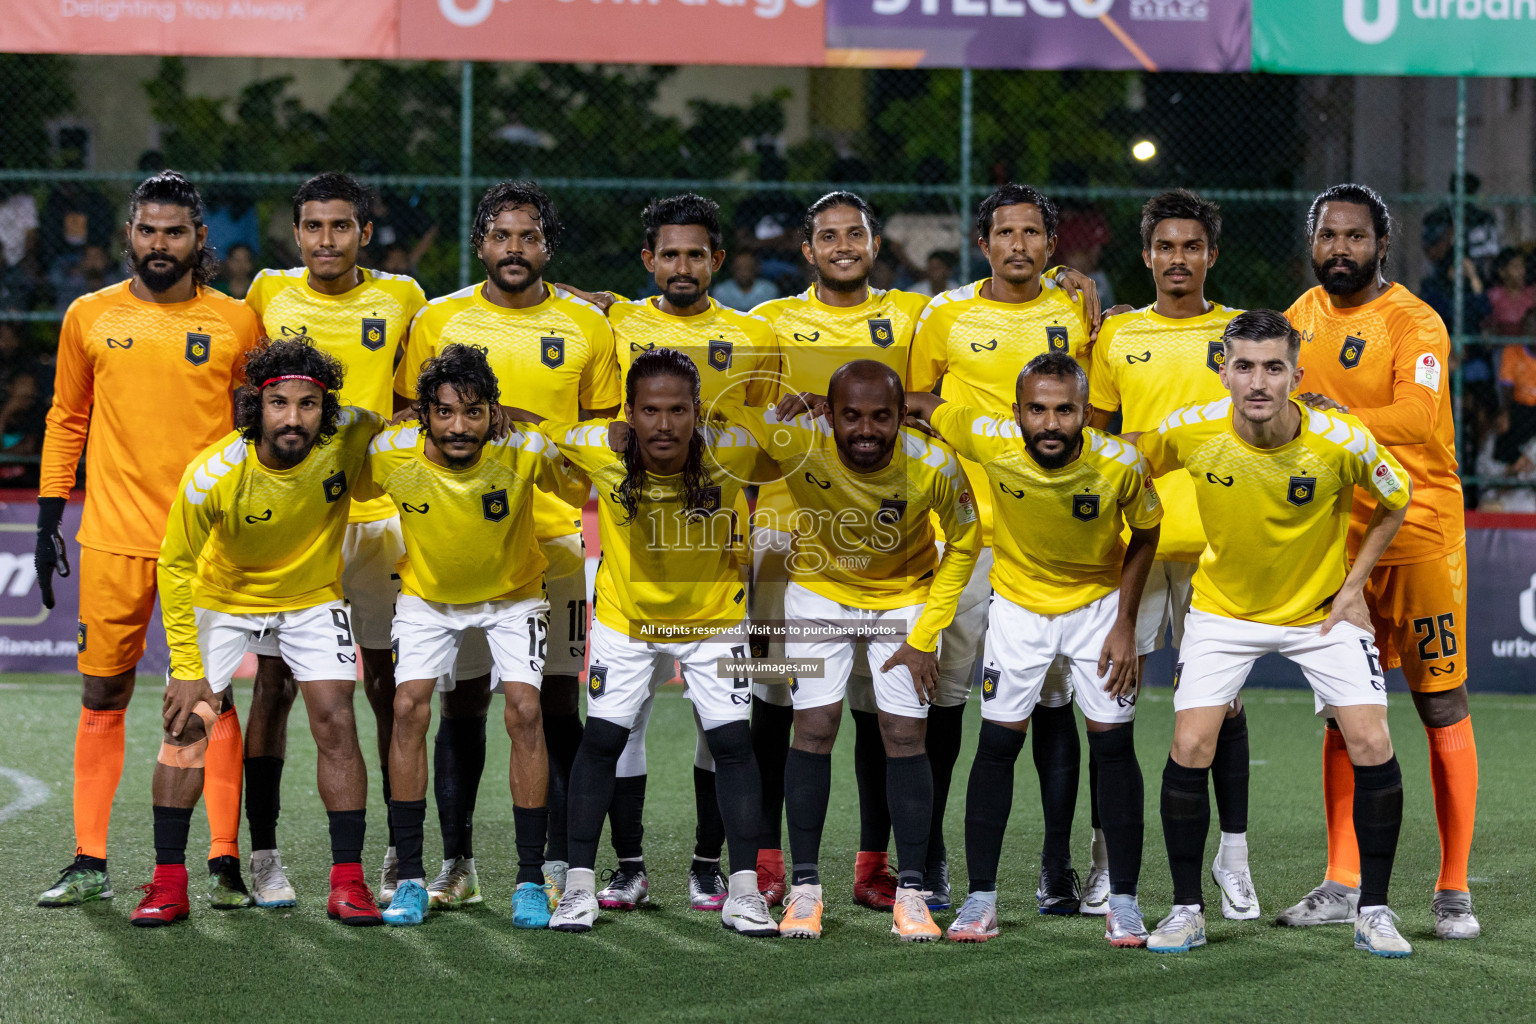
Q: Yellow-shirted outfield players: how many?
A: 12